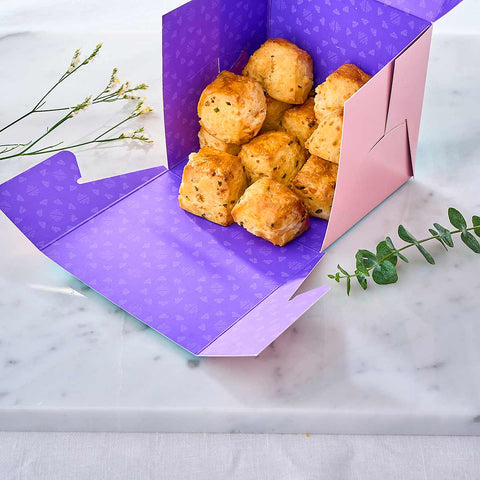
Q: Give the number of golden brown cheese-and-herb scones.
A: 11